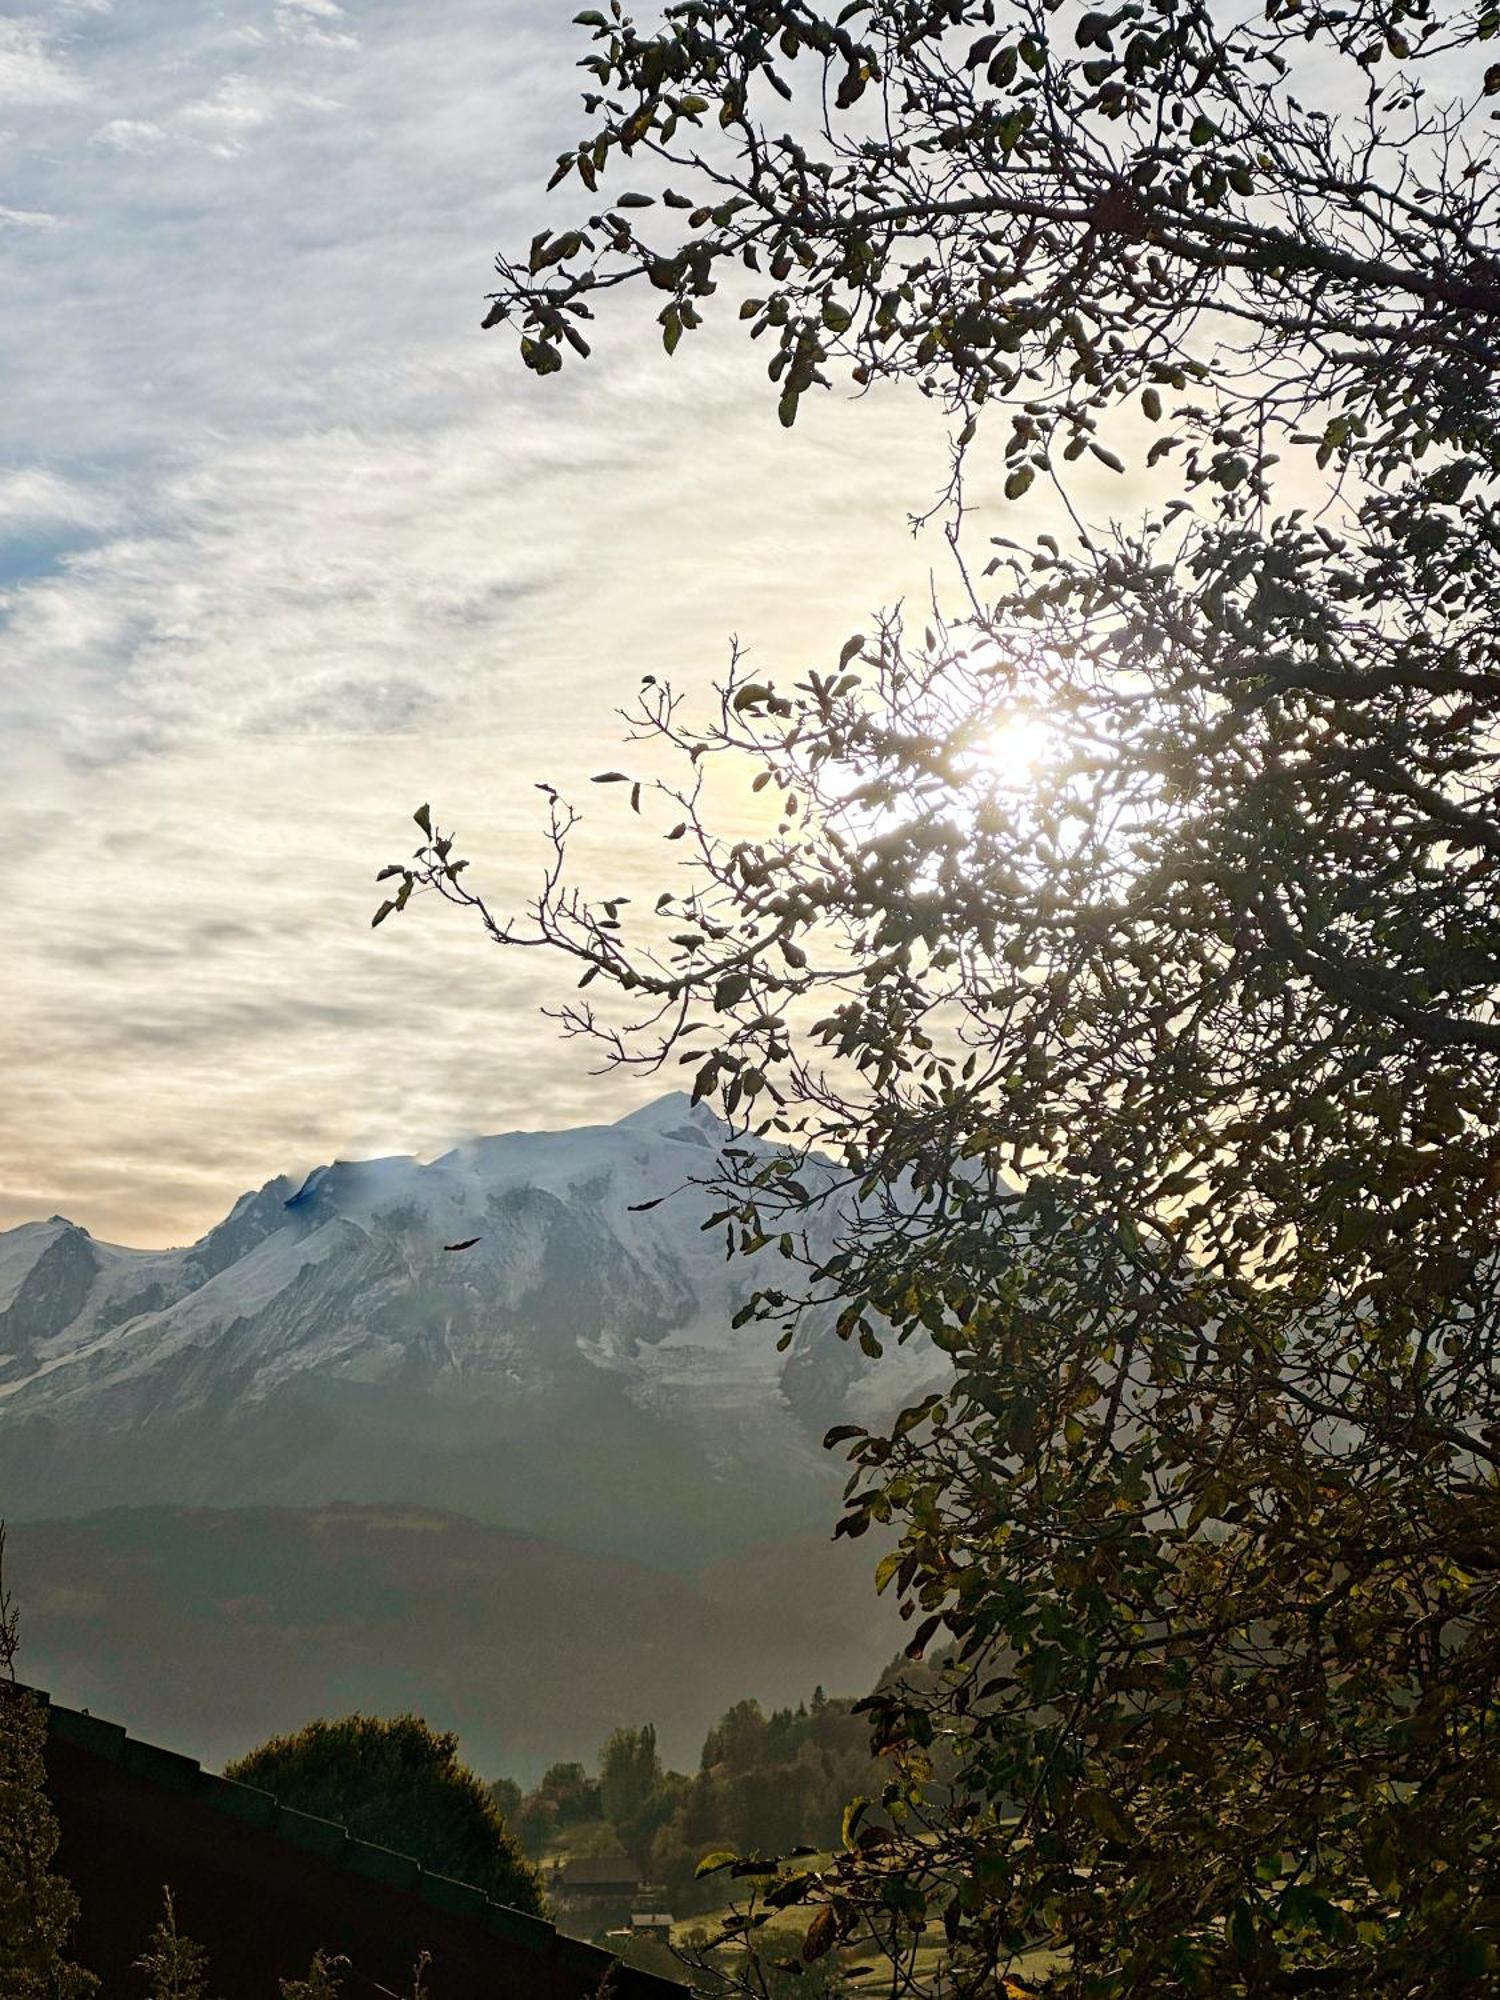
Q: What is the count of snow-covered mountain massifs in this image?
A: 1